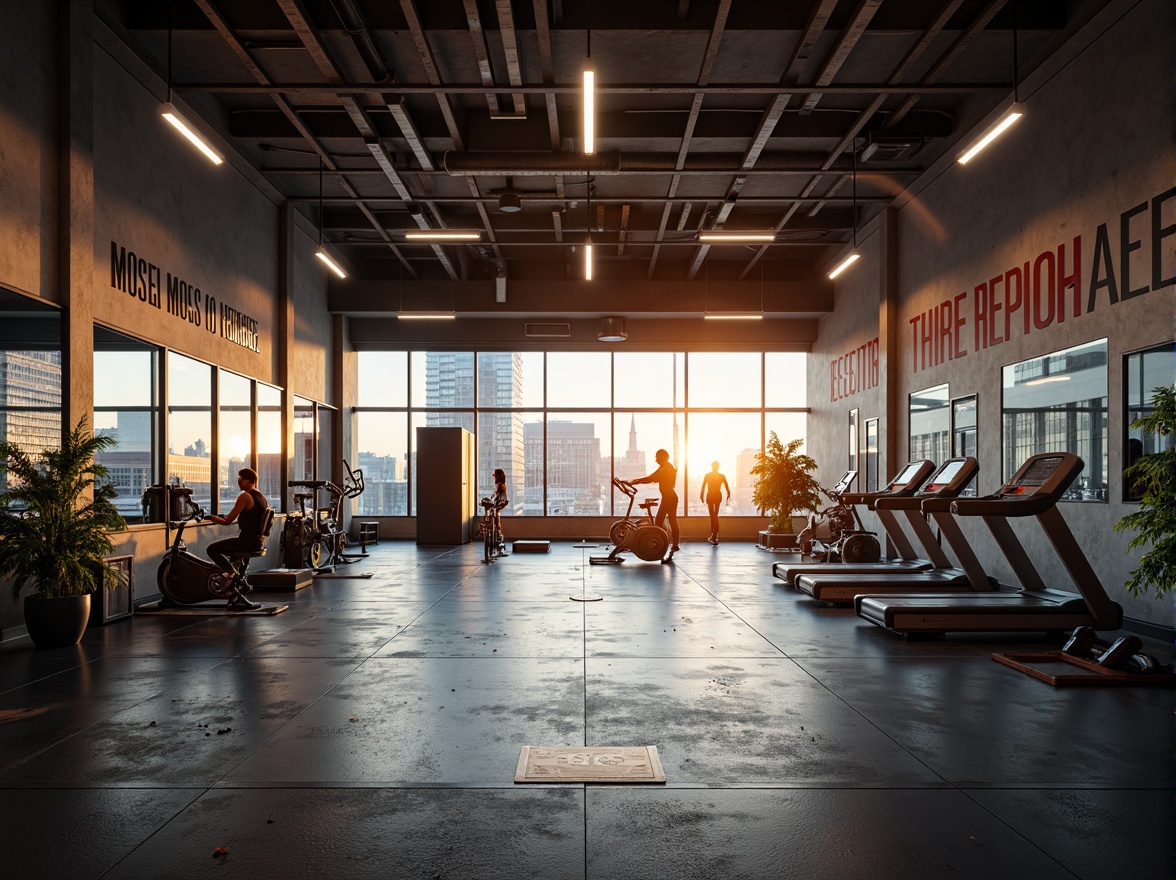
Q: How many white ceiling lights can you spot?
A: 10